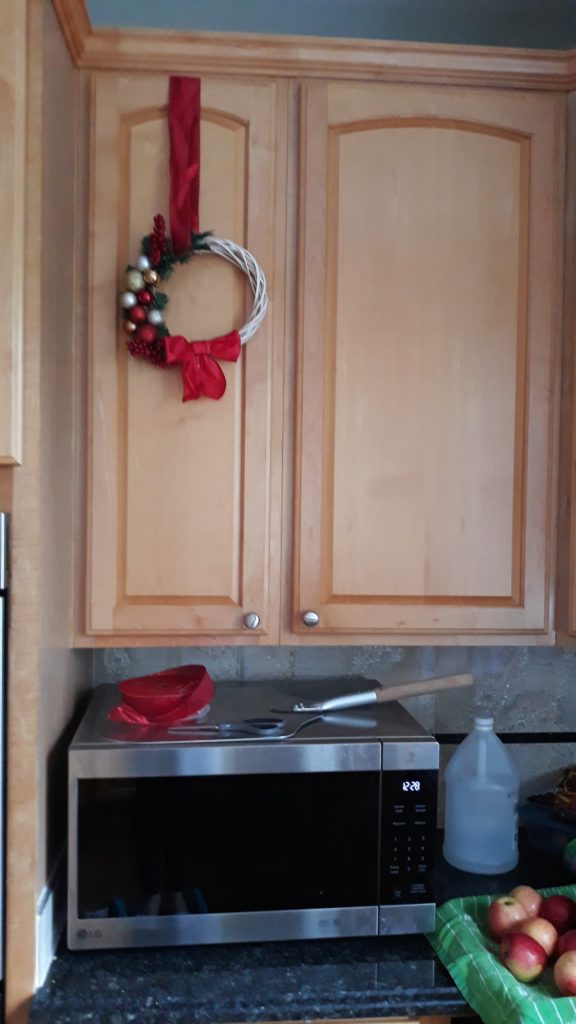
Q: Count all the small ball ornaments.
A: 9